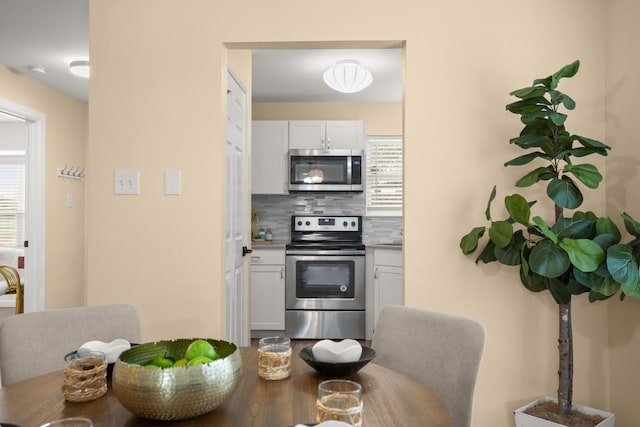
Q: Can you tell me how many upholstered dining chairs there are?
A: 2